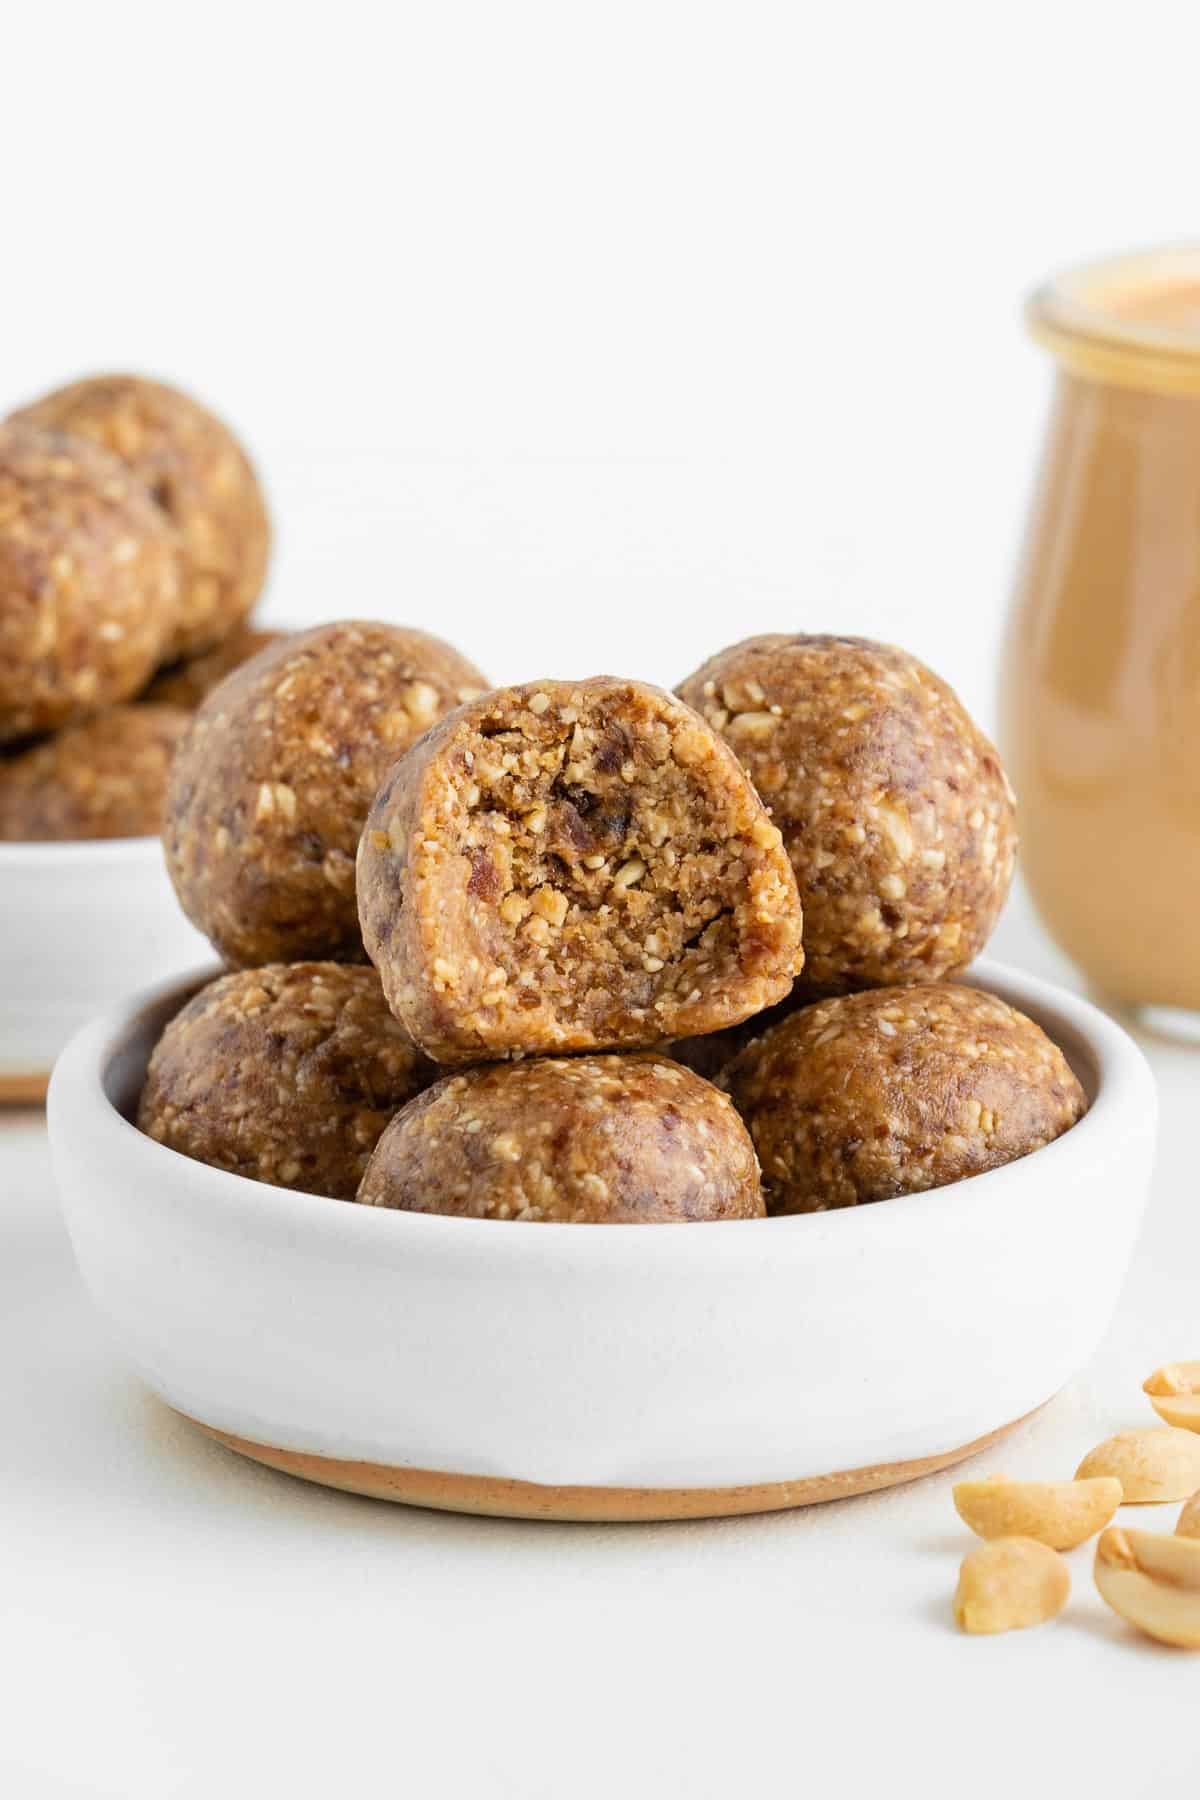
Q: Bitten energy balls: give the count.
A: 1